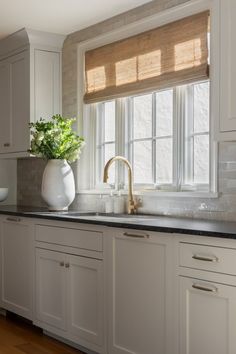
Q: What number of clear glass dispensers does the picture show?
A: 1